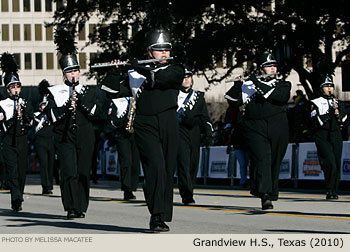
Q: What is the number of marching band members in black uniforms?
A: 8